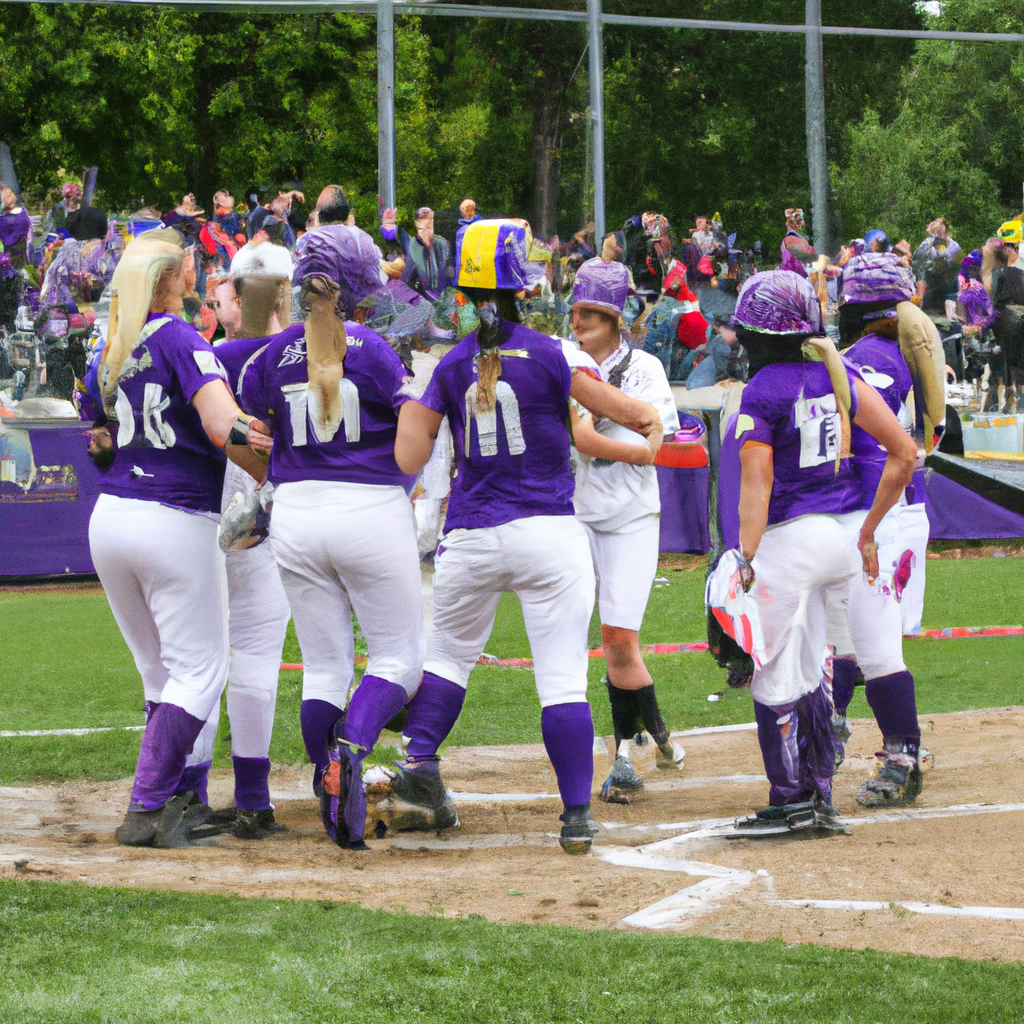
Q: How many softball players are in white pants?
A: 7